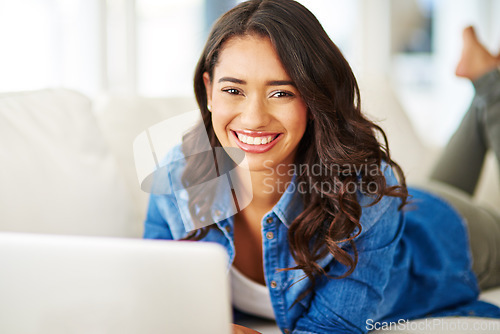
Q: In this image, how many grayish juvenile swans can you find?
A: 0